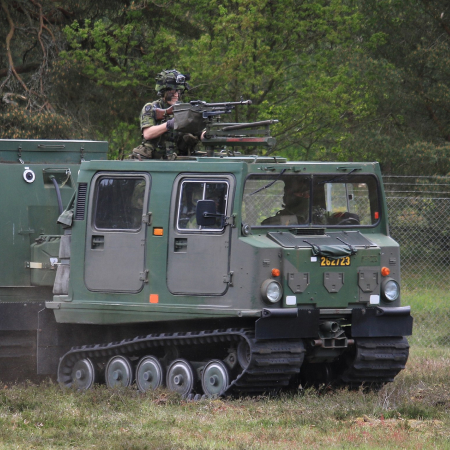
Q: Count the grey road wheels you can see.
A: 5